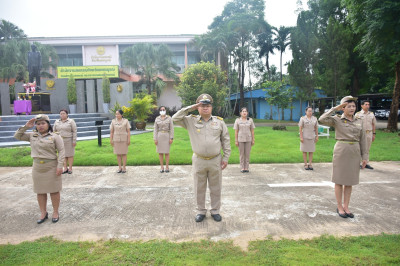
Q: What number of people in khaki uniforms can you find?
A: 9